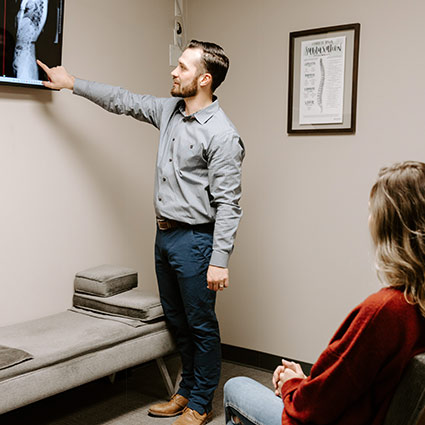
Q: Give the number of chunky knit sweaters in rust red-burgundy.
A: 1